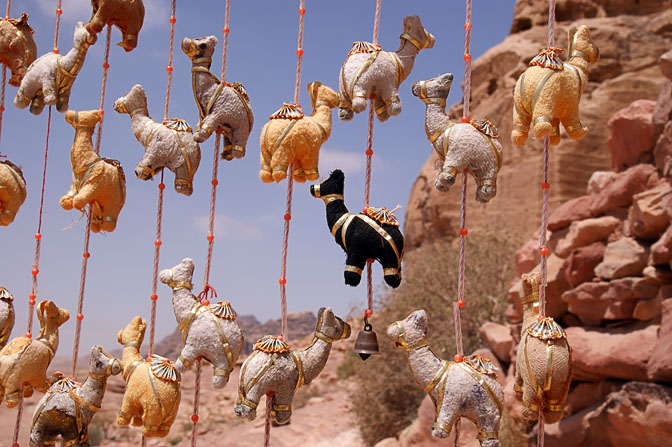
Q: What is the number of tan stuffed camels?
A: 9